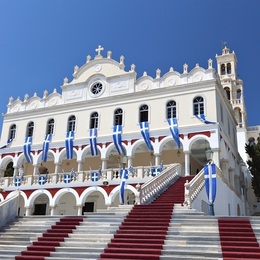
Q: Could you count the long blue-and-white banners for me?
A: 11